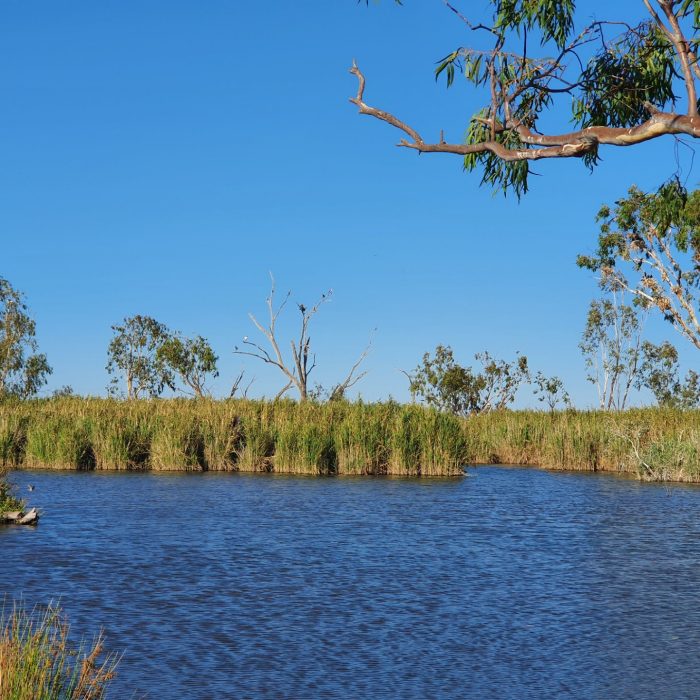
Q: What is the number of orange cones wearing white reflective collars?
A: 0